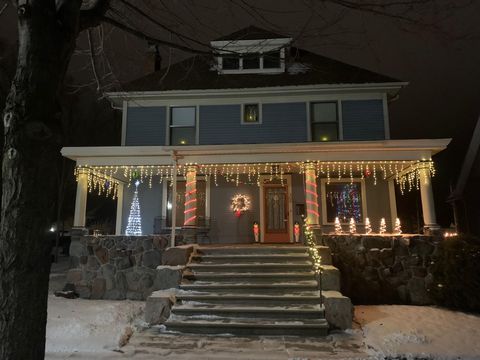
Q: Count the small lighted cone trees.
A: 5